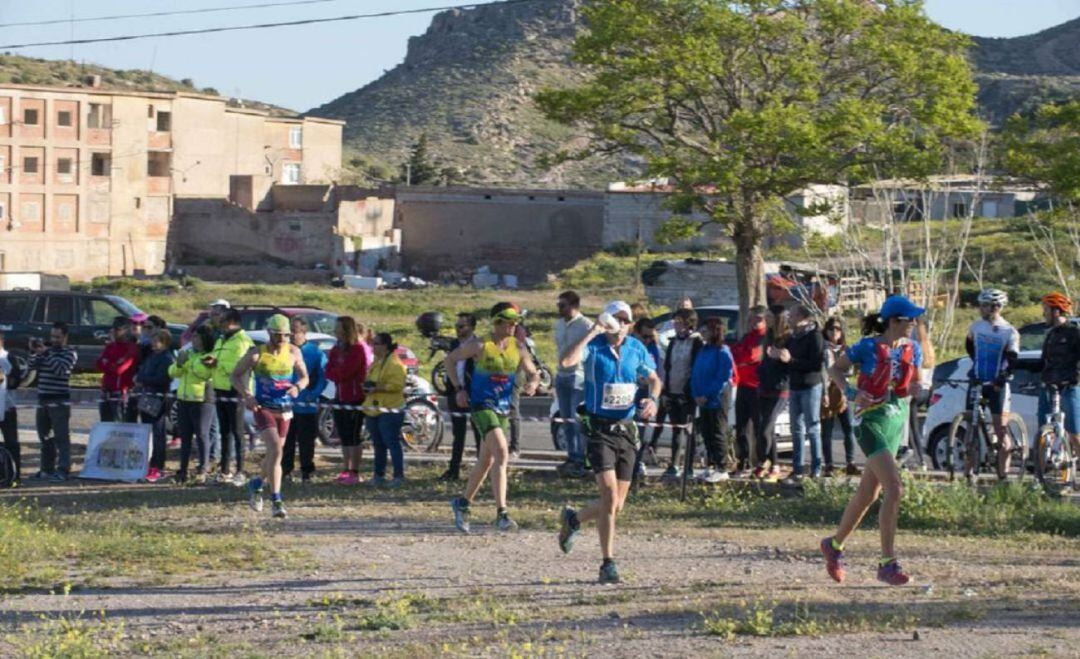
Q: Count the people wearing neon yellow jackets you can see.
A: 2